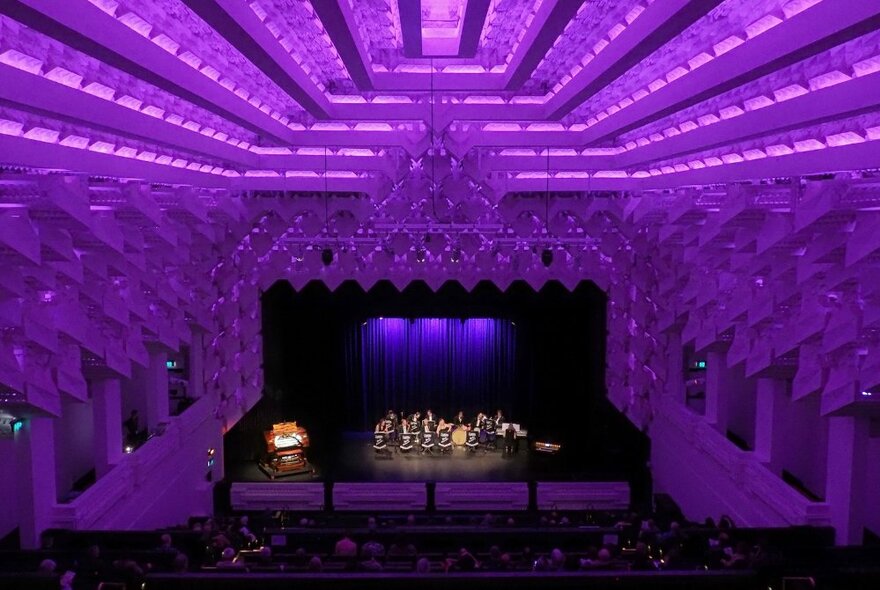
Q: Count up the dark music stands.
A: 8